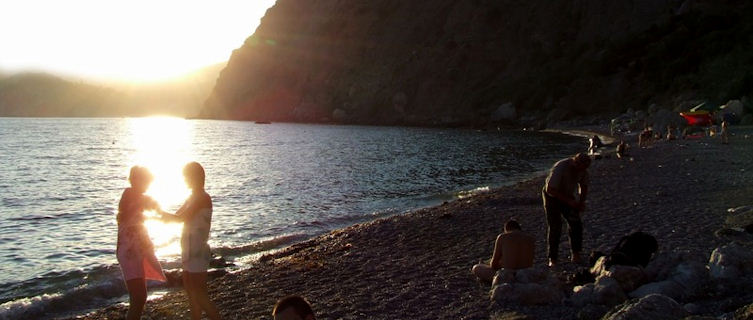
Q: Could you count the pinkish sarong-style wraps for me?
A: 1